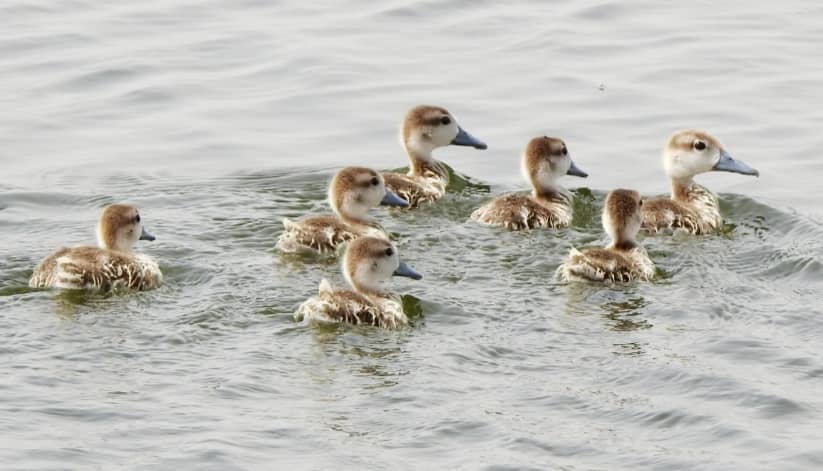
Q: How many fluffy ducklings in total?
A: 7